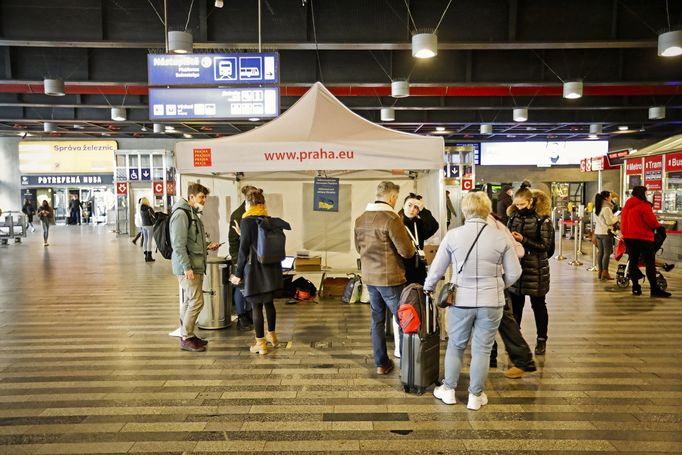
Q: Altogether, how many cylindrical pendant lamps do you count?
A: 14